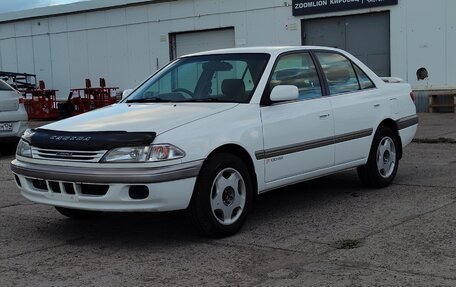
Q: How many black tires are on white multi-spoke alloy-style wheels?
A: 2